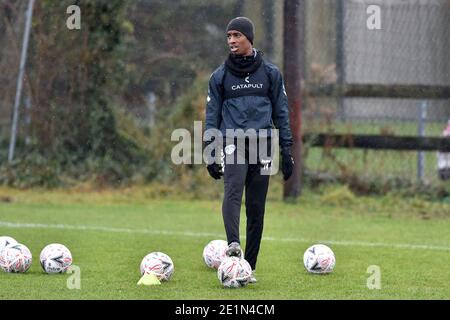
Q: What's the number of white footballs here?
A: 7